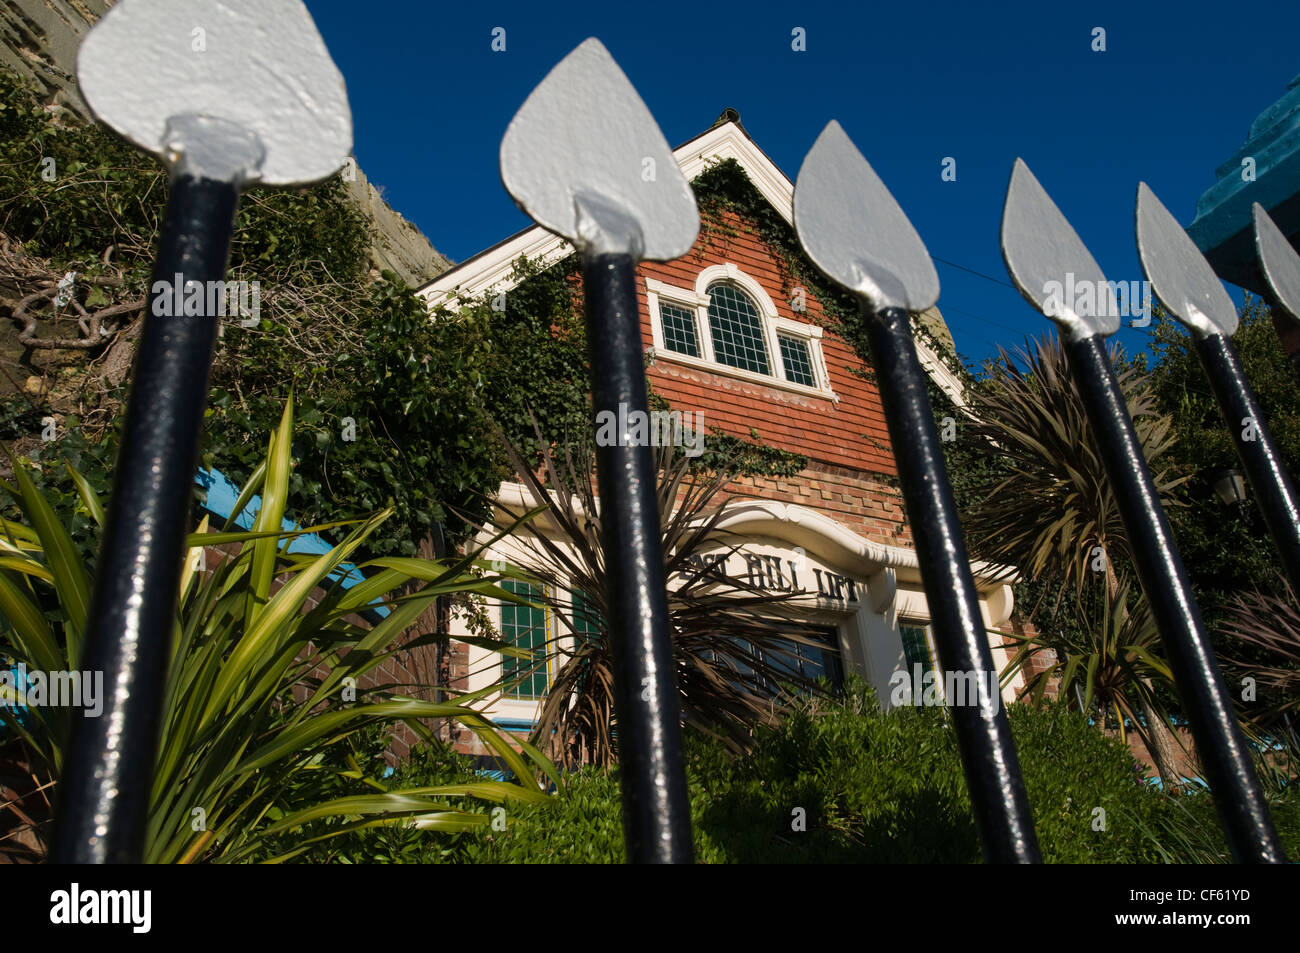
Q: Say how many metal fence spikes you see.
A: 6